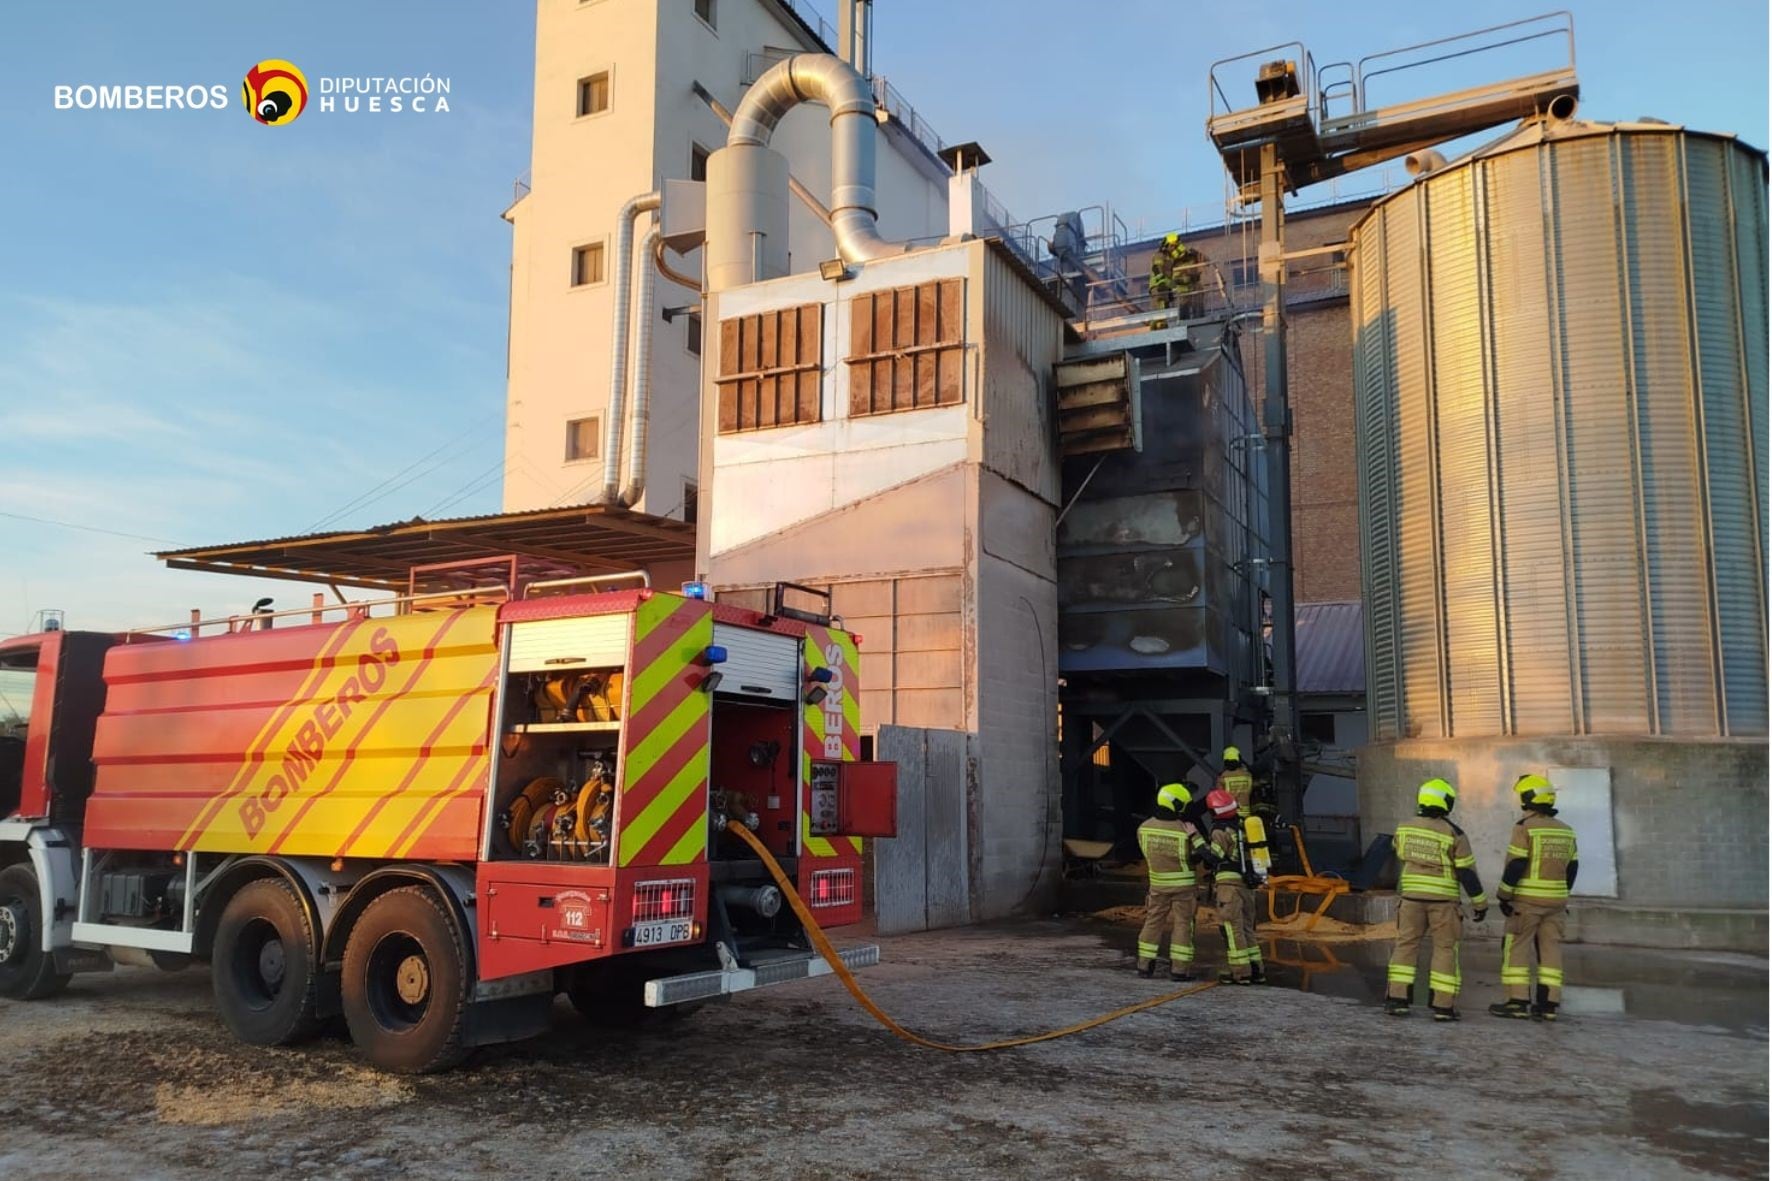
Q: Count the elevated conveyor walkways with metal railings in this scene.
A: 1